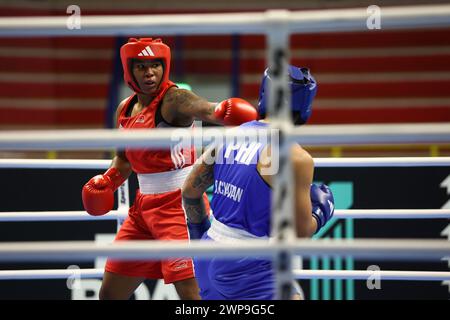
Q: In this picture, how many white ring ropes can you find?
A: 6